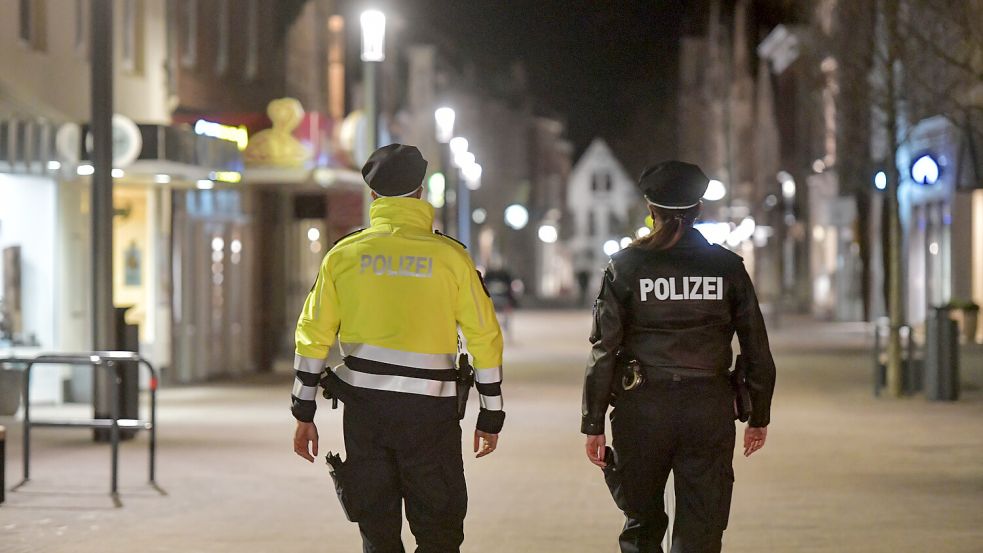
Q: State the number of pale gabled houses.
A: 1